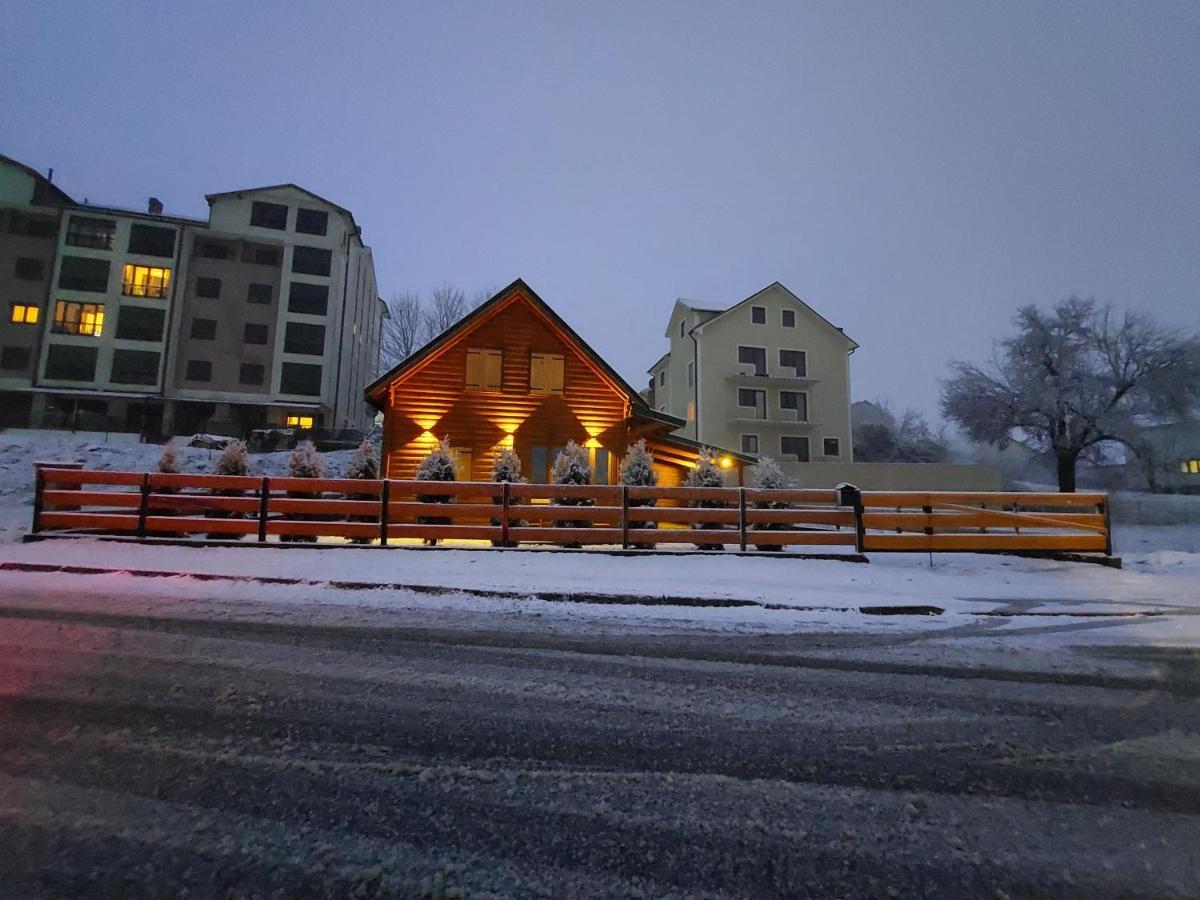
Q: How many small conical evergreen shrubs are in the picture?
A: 10